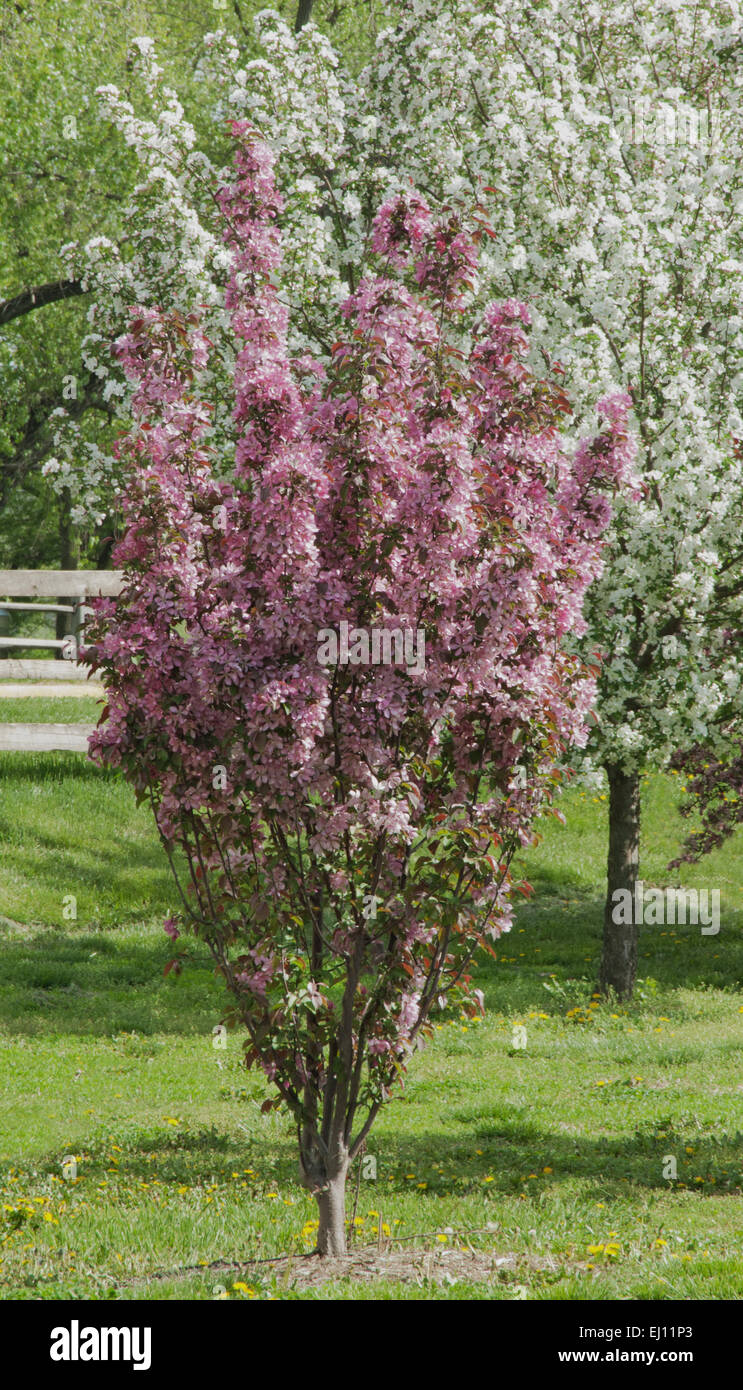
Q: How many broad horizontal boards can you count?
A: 3